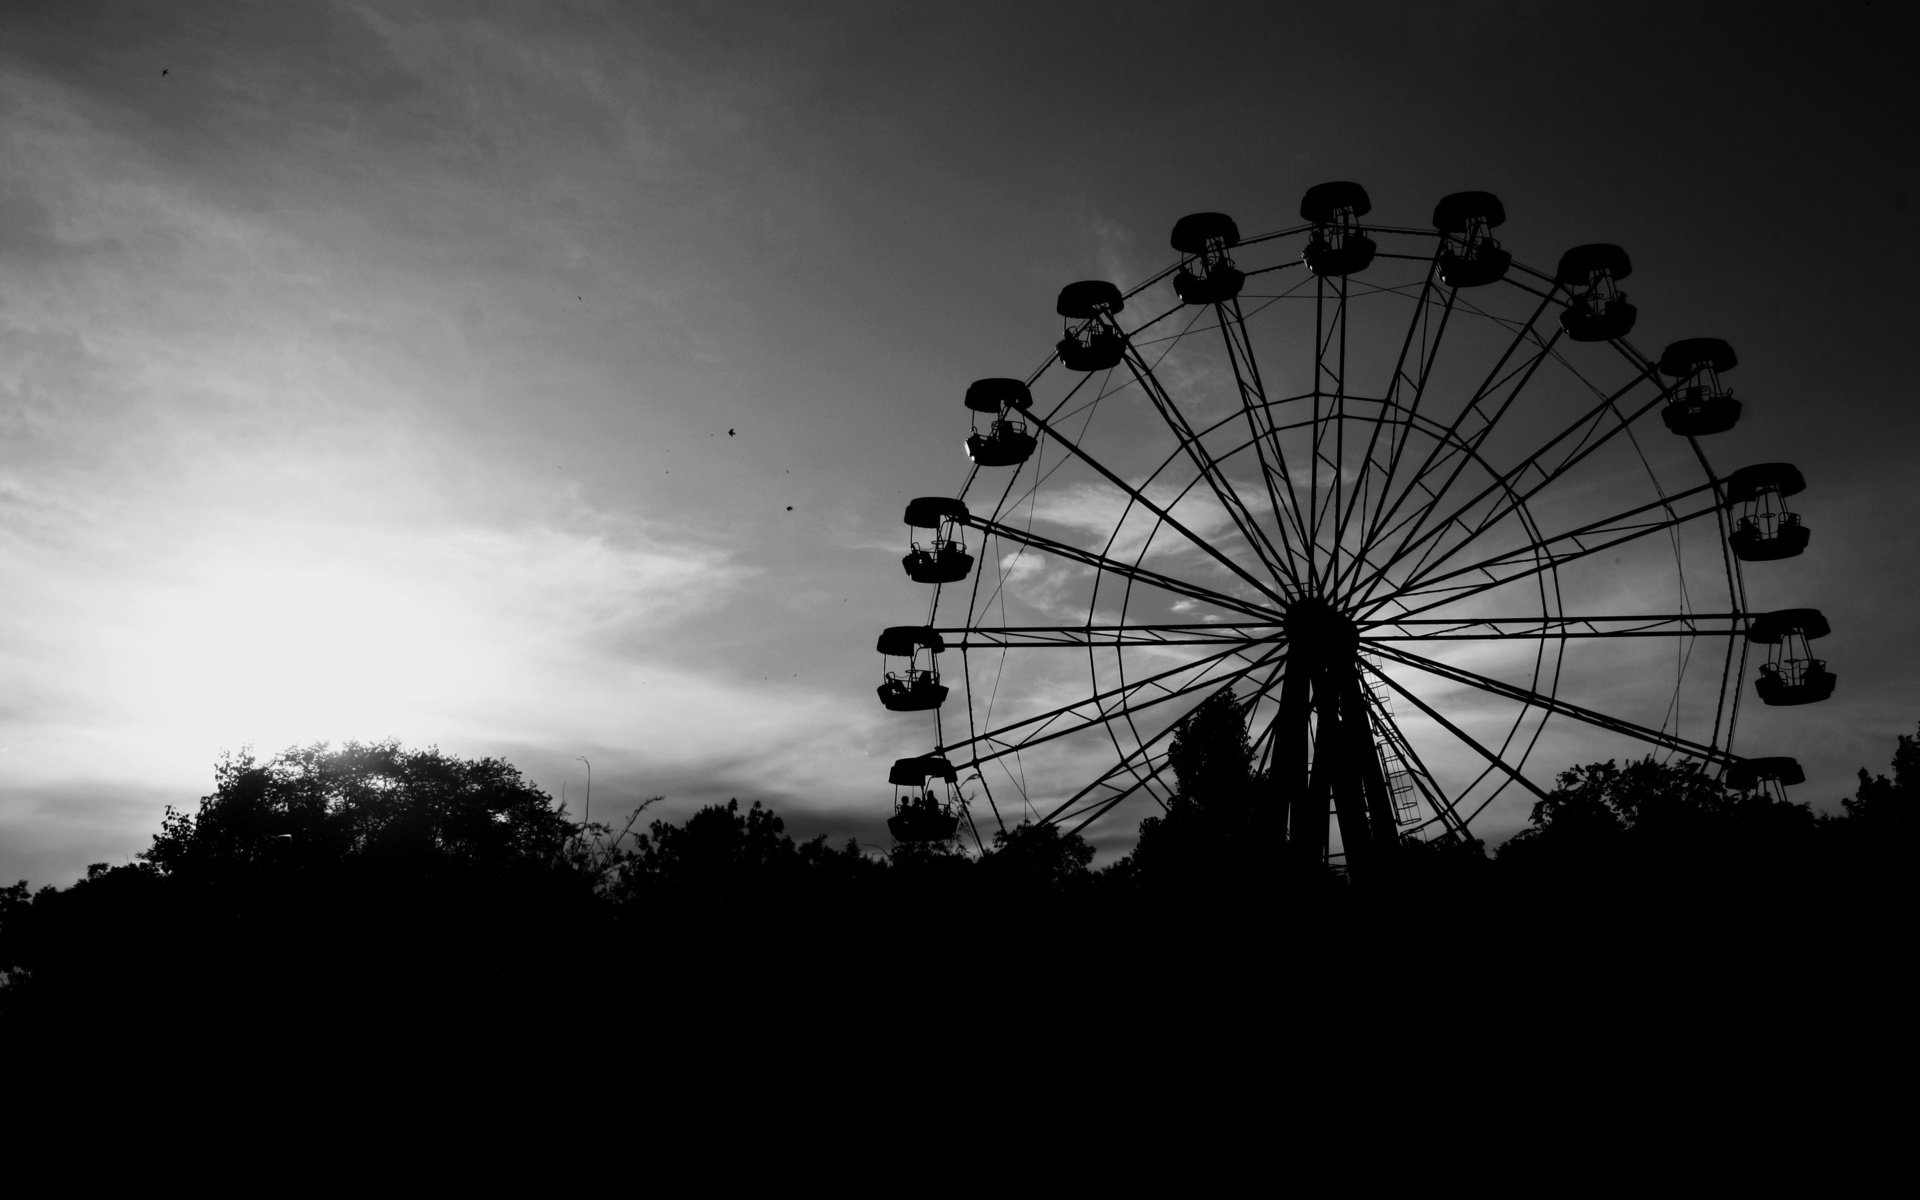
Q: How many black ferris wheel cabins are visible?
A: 13